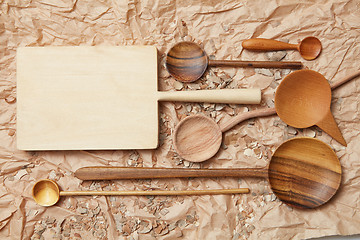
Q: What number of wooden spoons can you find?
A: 6